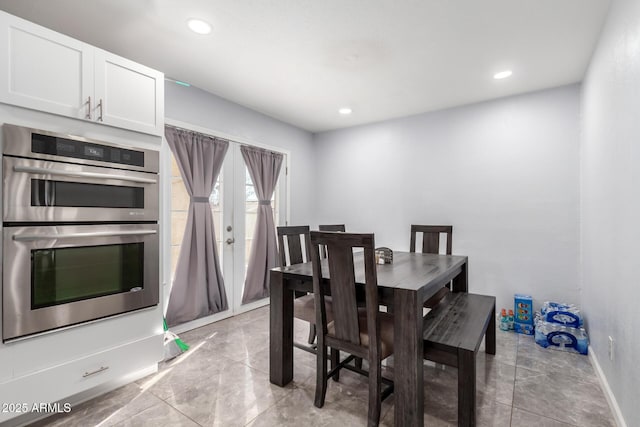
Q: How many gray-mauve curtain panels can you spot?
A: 2